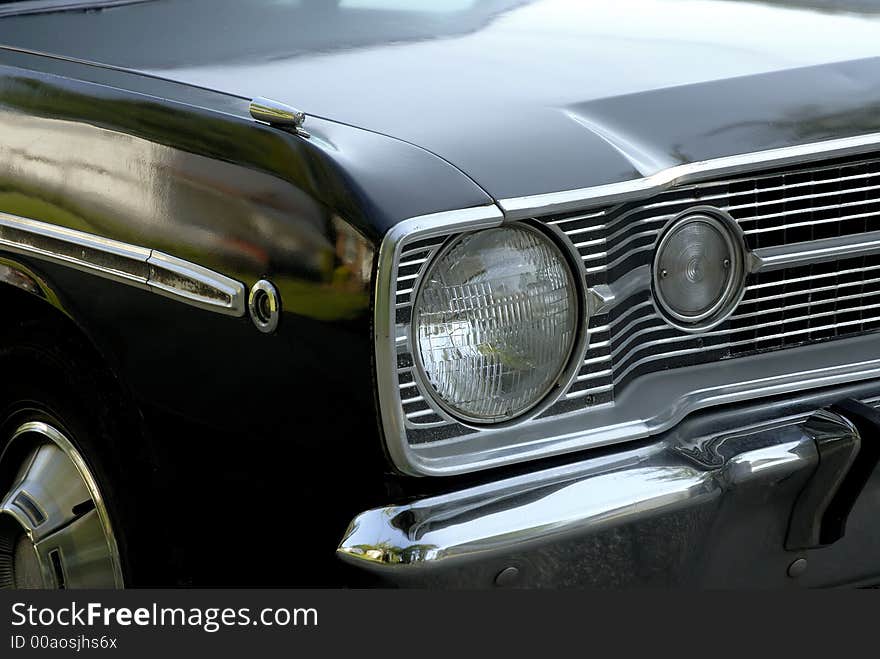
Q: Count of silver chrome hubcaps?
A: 1